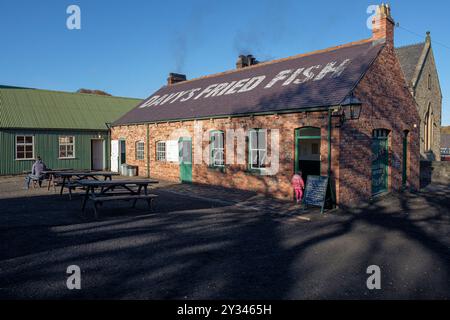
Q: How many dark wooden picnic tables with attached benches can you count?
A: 3